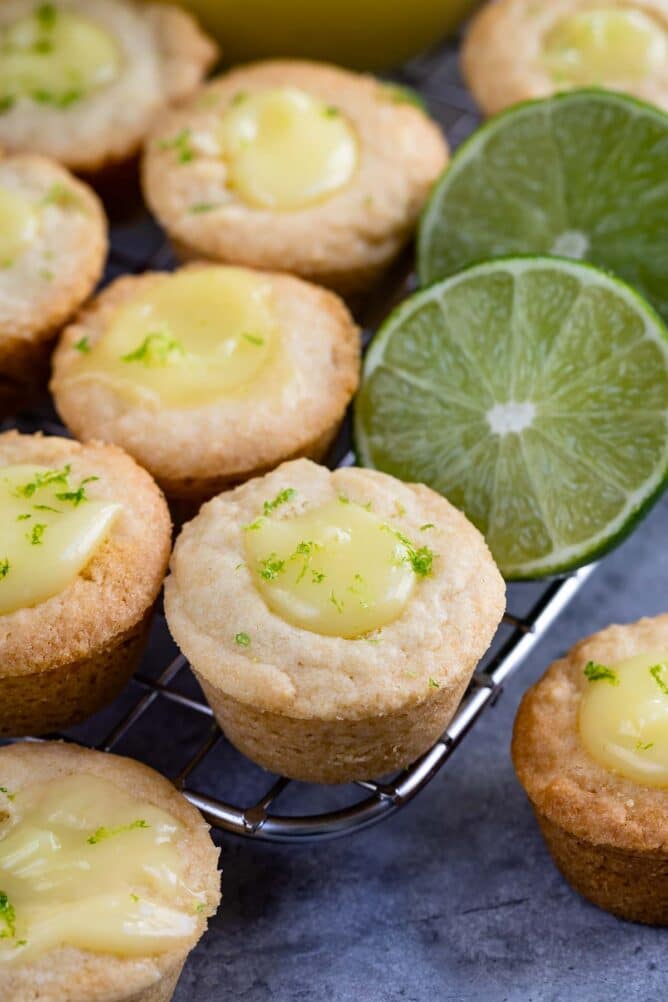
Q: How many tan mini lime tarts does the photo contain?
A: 9